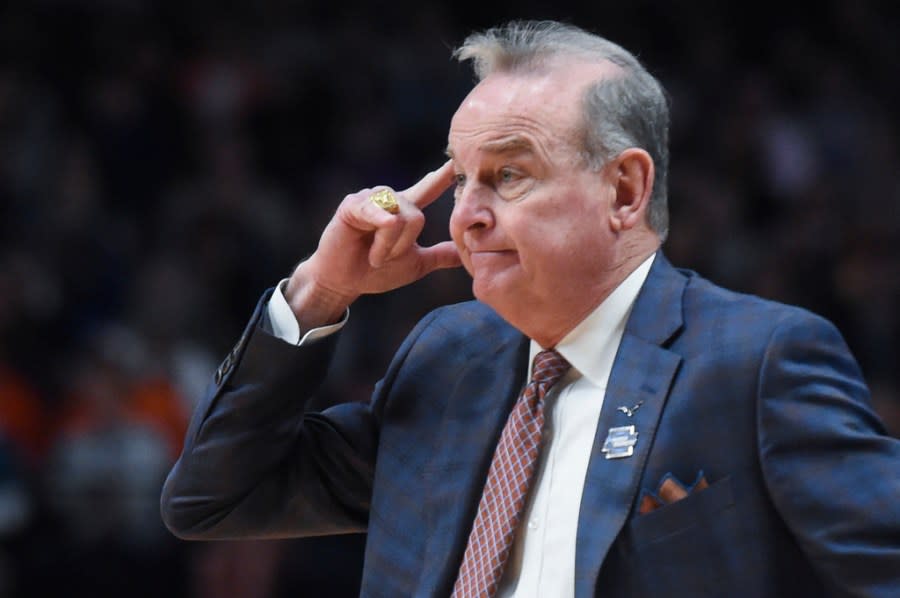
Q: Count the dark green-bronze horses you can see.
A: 0